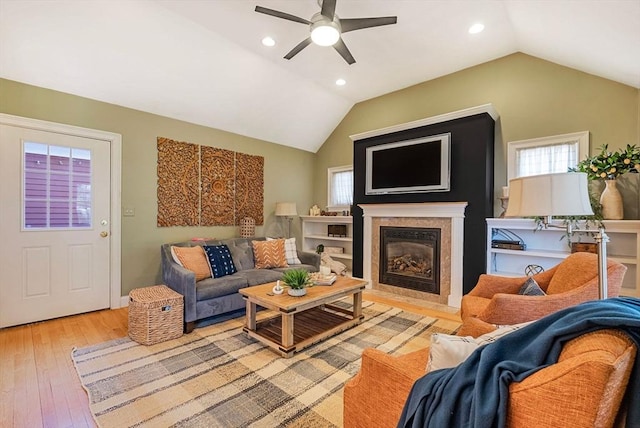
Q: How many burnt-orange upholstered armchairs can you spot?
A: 2